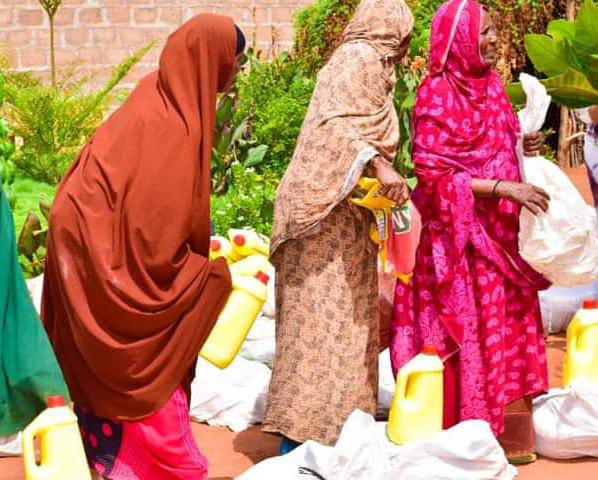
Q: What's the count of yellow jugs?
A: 6